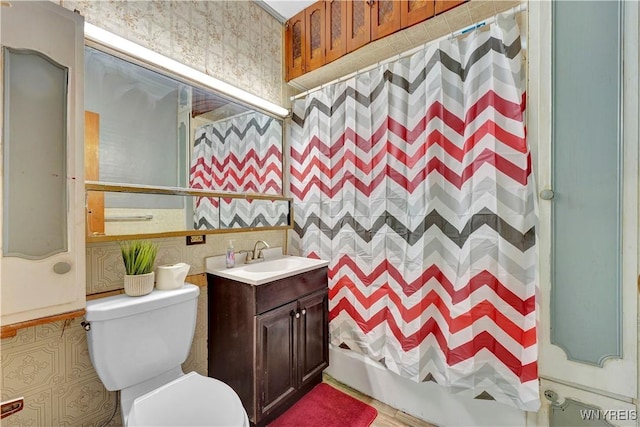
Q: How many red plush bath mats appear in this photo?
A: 1